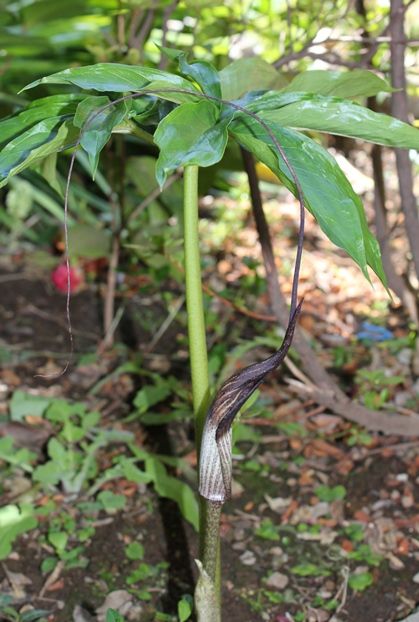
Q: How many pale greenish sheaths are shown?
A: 1